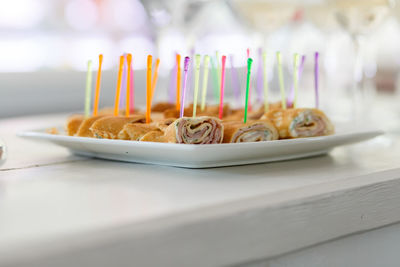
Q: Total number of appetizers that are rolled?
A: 3